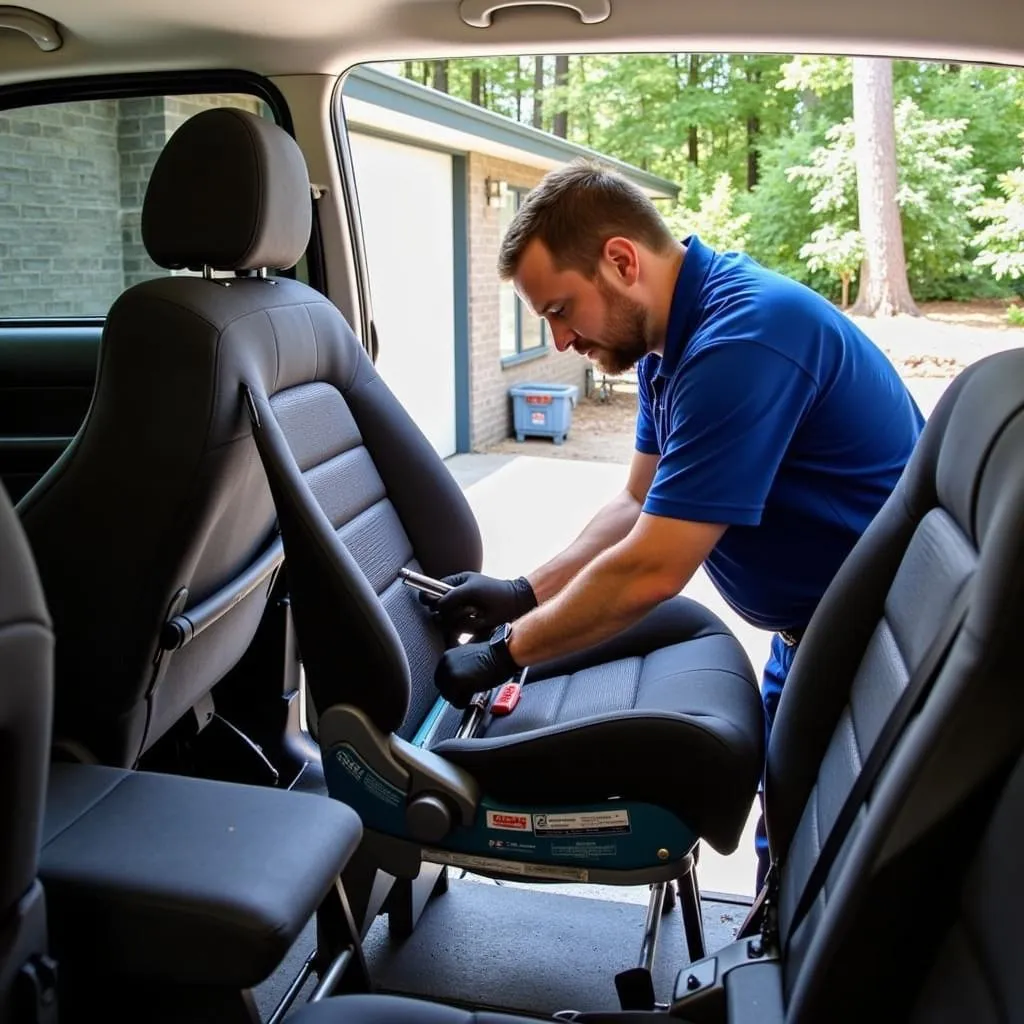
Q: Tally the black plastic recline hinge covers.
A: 1